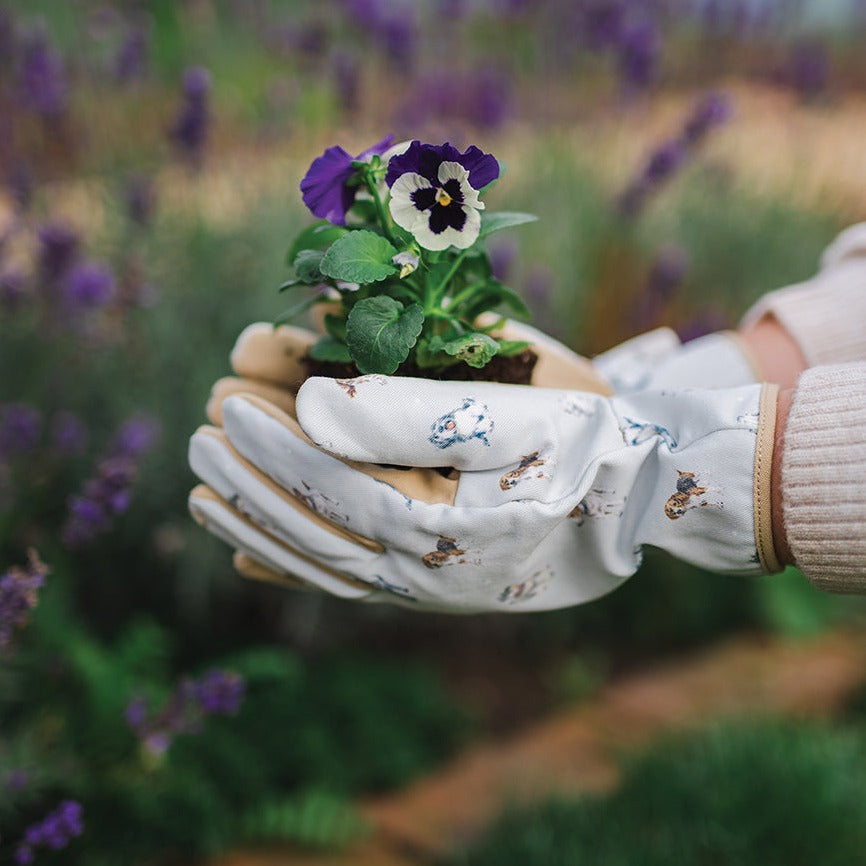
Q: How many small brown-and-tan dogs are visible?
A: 3